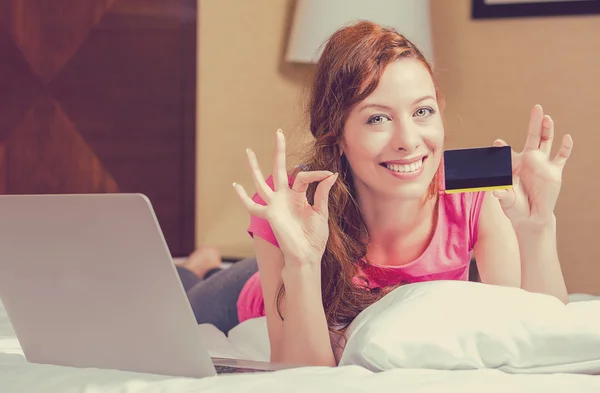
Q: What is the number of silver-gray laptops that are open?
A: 1